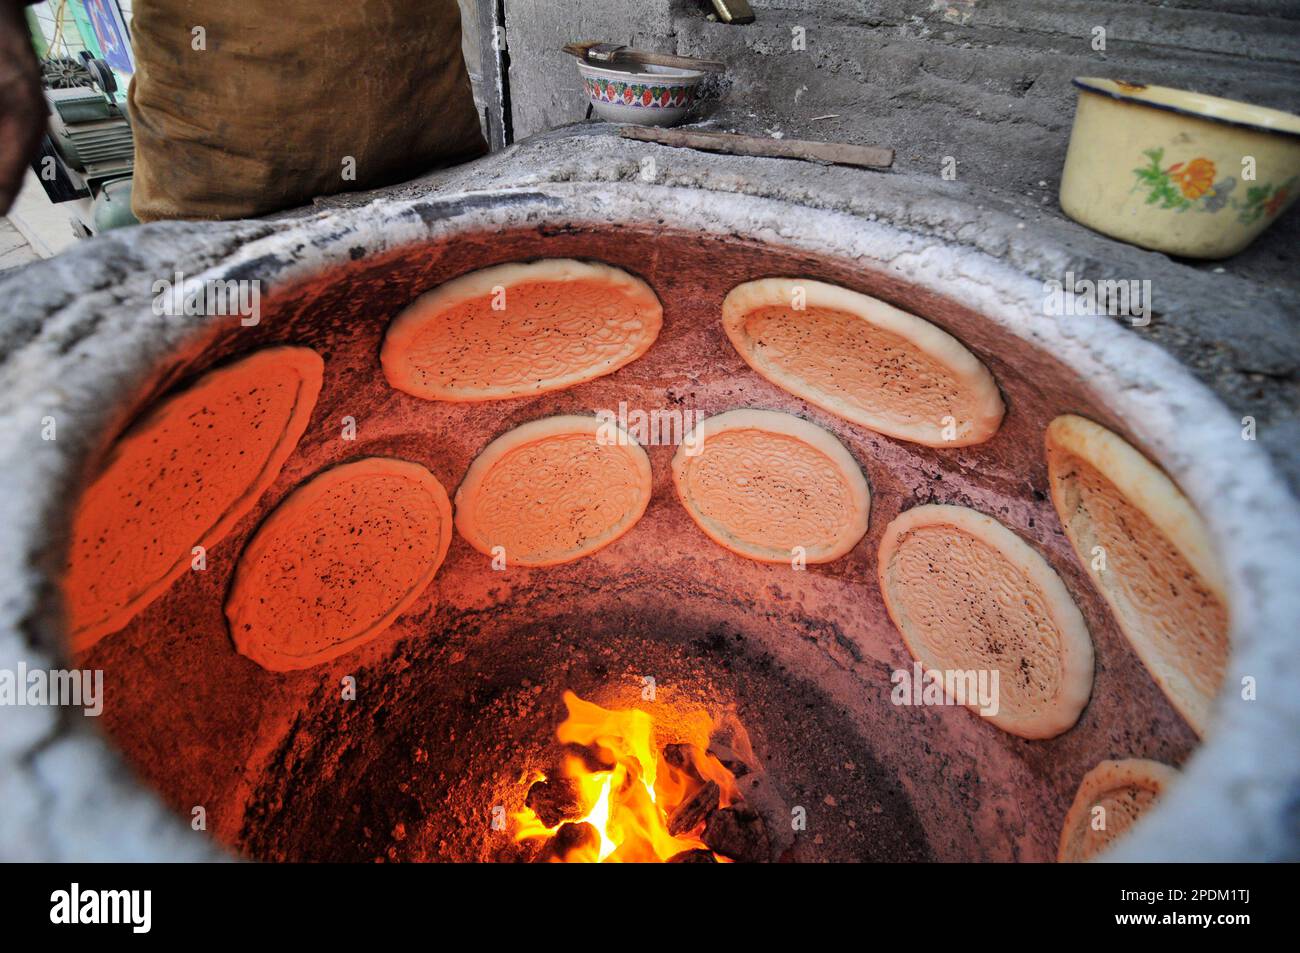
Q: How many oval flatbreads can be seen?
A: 9